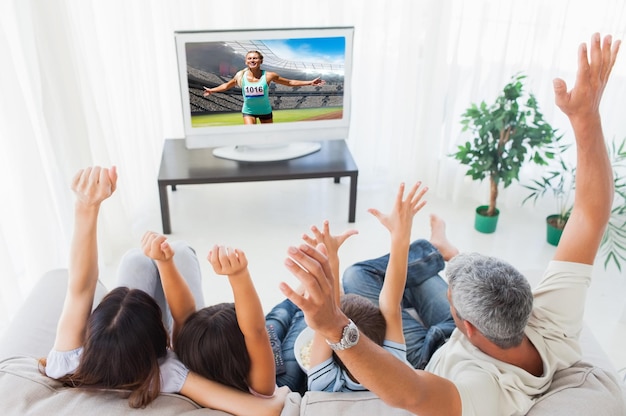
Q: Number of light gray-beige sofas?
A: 1